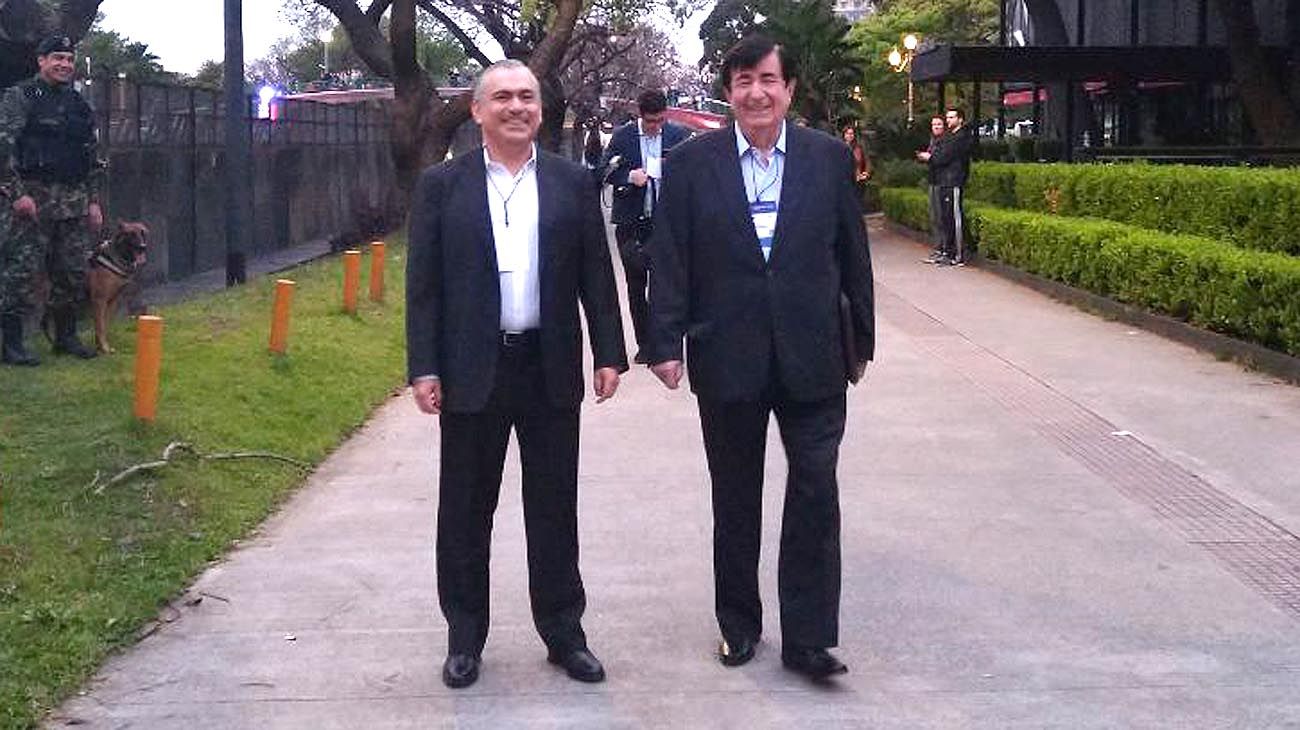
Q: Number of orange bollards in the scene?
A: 4